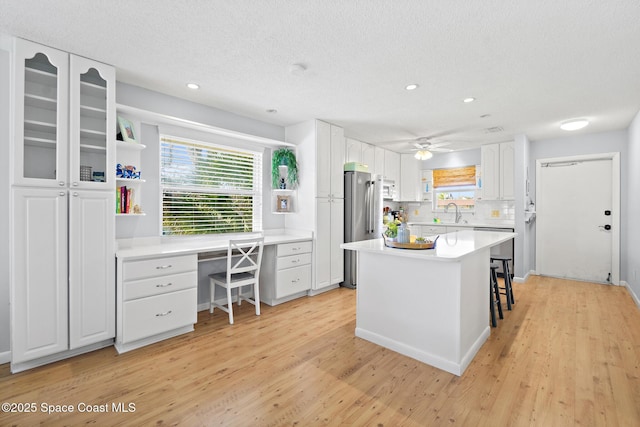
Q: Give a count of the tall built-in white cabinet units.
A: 2